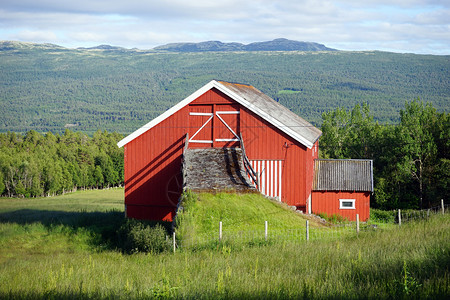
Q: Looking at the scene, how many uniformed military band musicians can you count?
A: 0